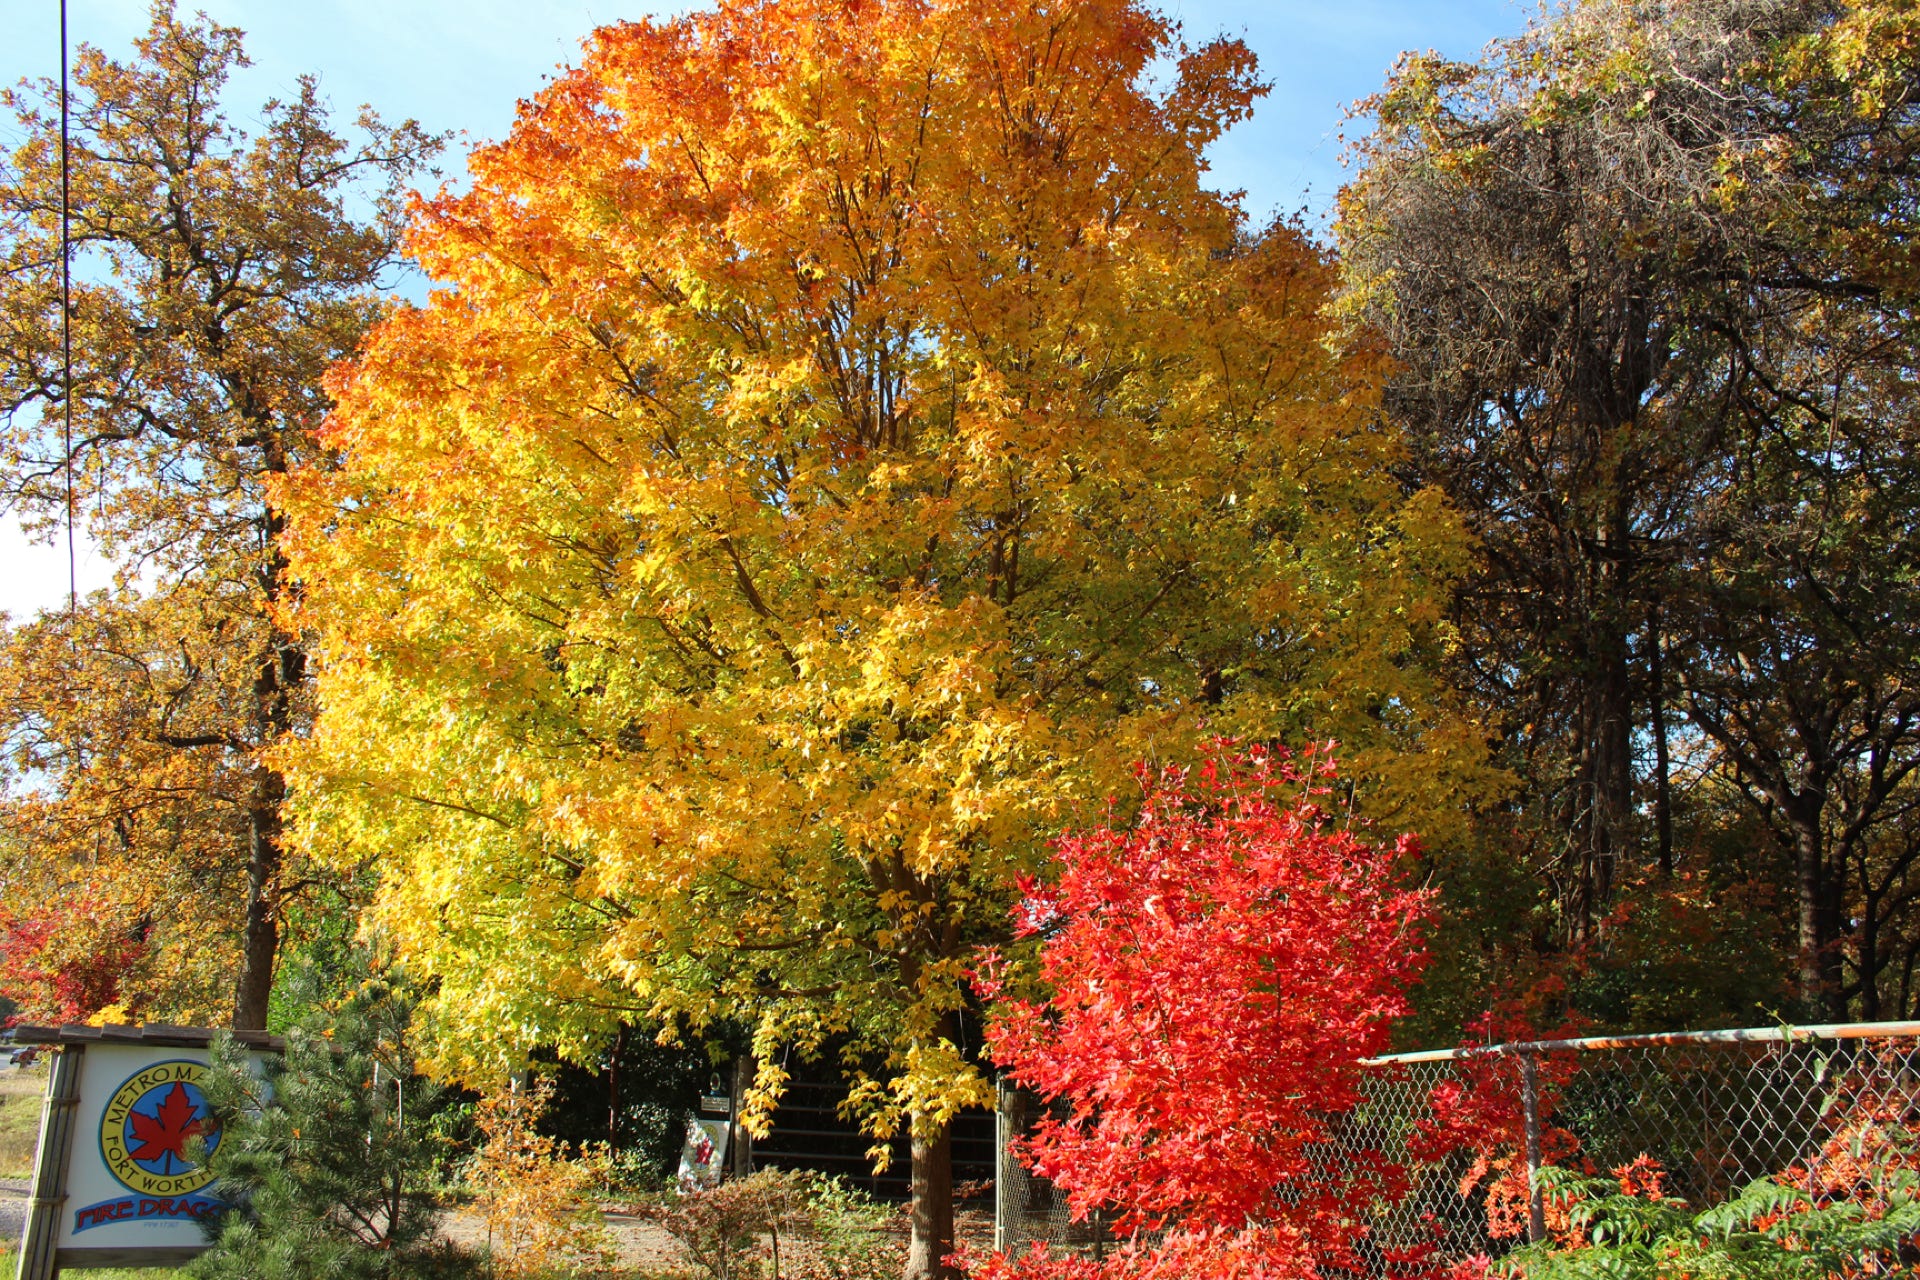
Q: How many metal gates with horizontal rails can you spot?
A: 1